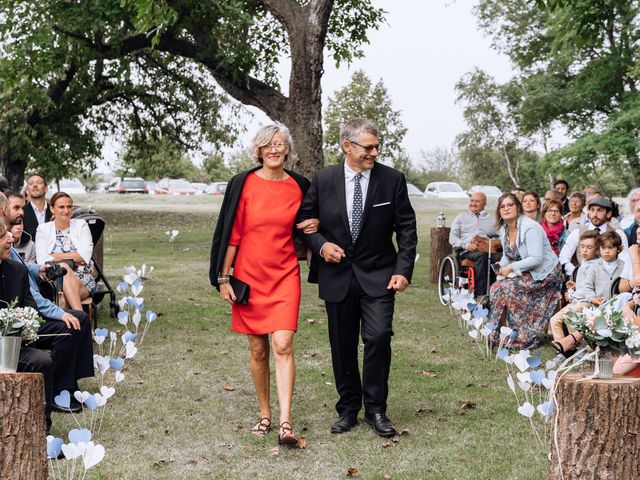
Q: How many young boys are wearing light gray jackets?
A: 2